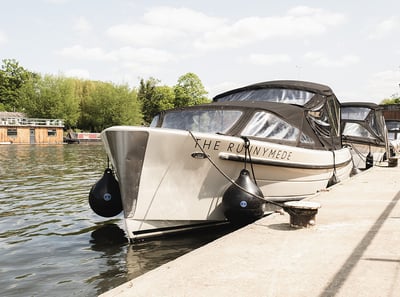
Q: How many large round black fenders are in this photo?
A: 2